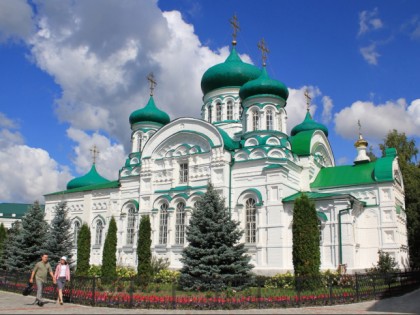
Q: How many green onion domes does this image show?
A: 5